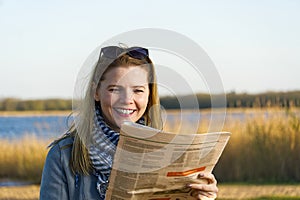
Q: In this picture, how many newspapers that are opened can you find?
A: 1